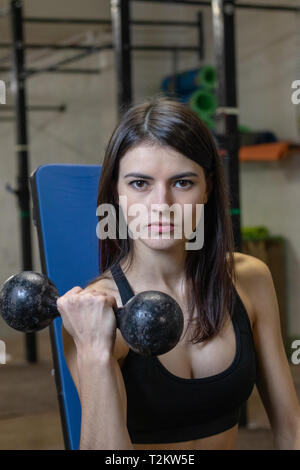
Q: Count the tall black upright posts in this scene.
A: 3